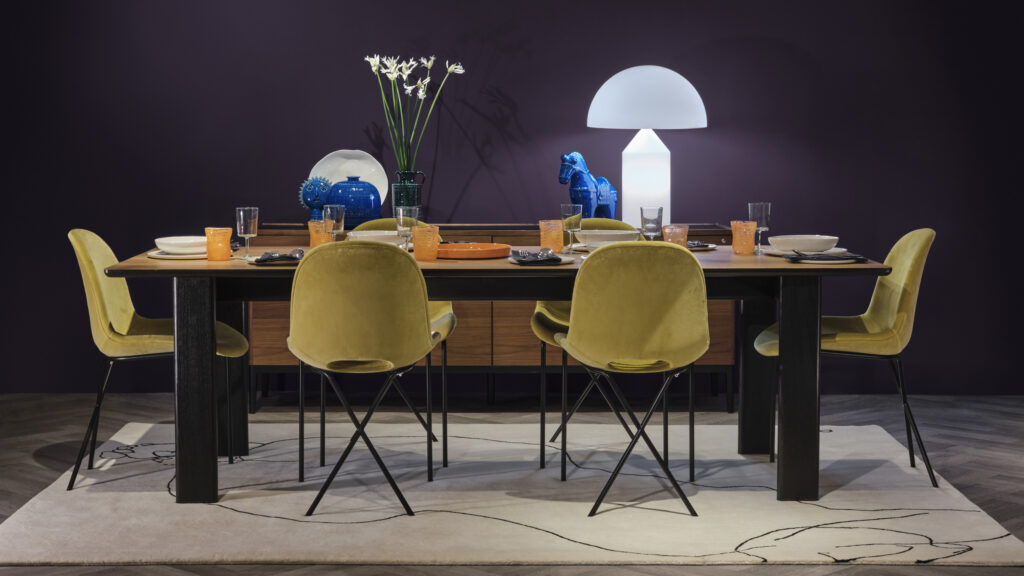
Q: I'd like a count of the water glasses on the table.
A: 6